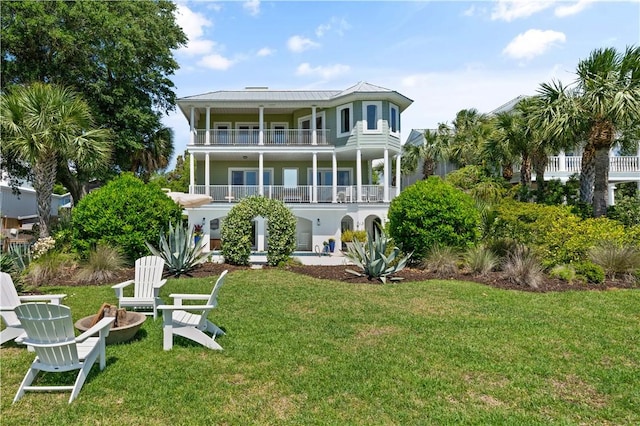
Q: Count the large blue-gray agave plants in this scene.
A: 2